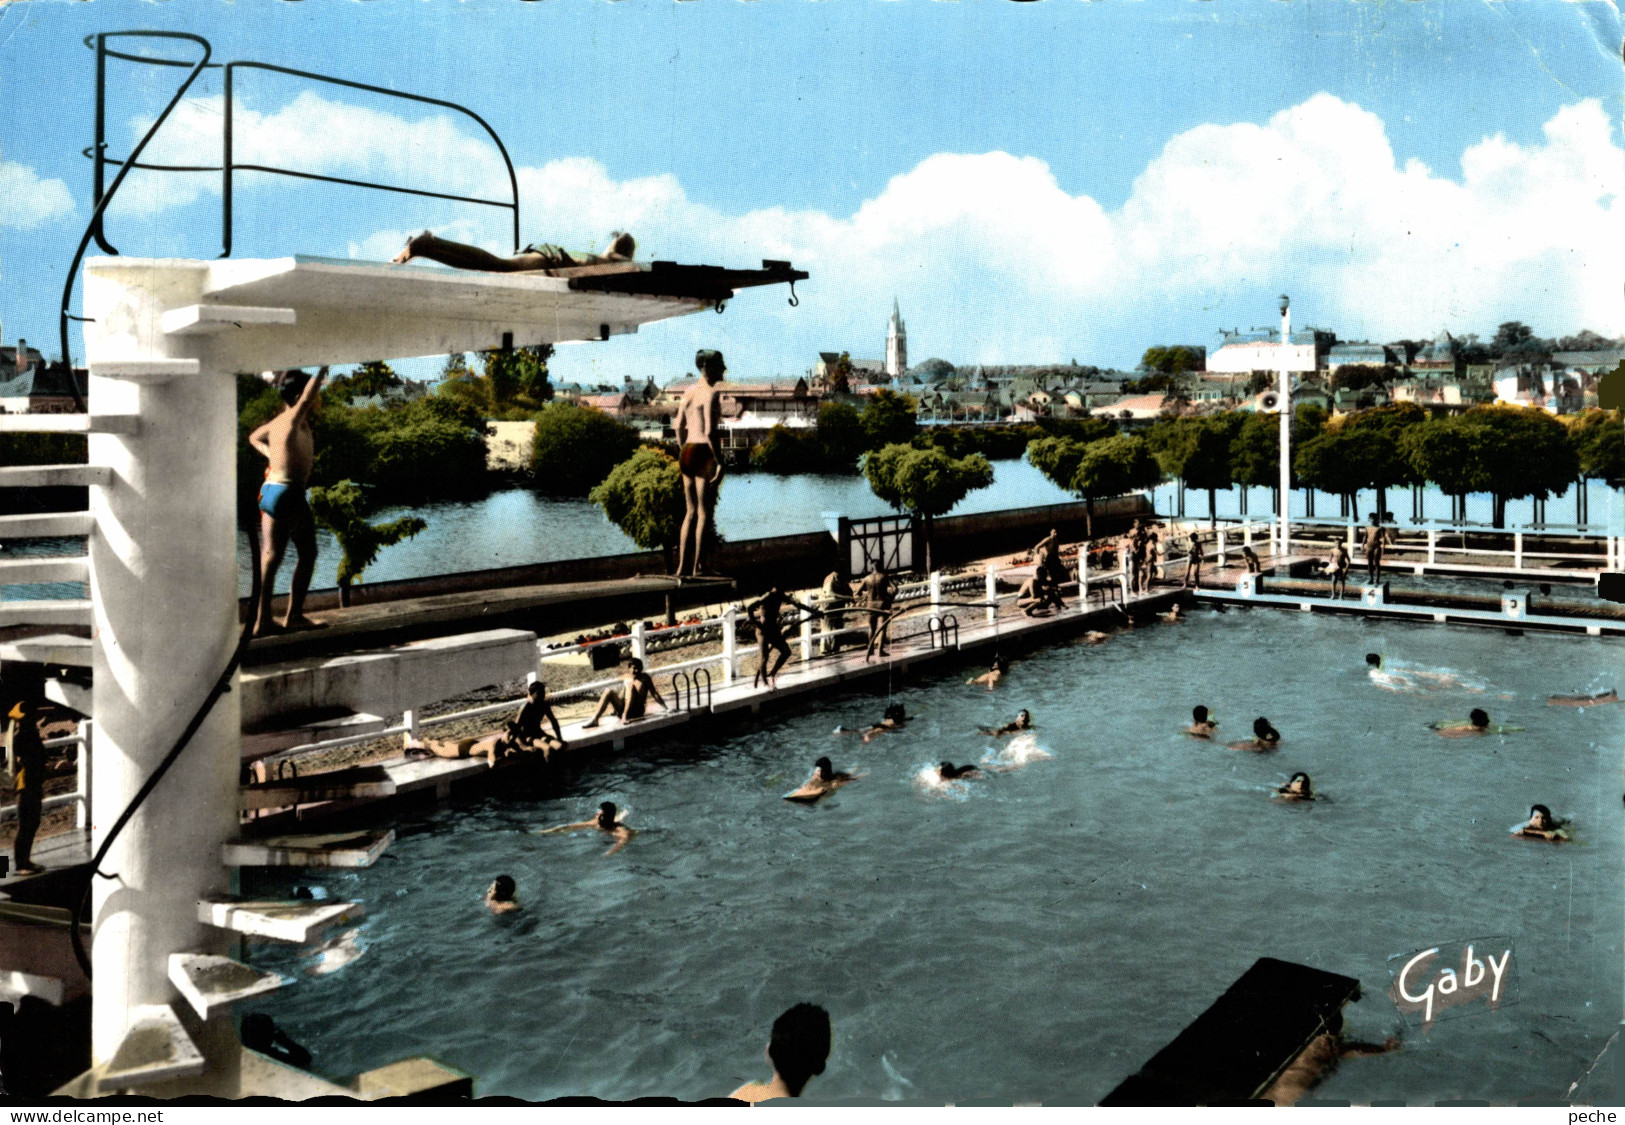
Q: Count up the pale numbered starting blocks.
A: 3